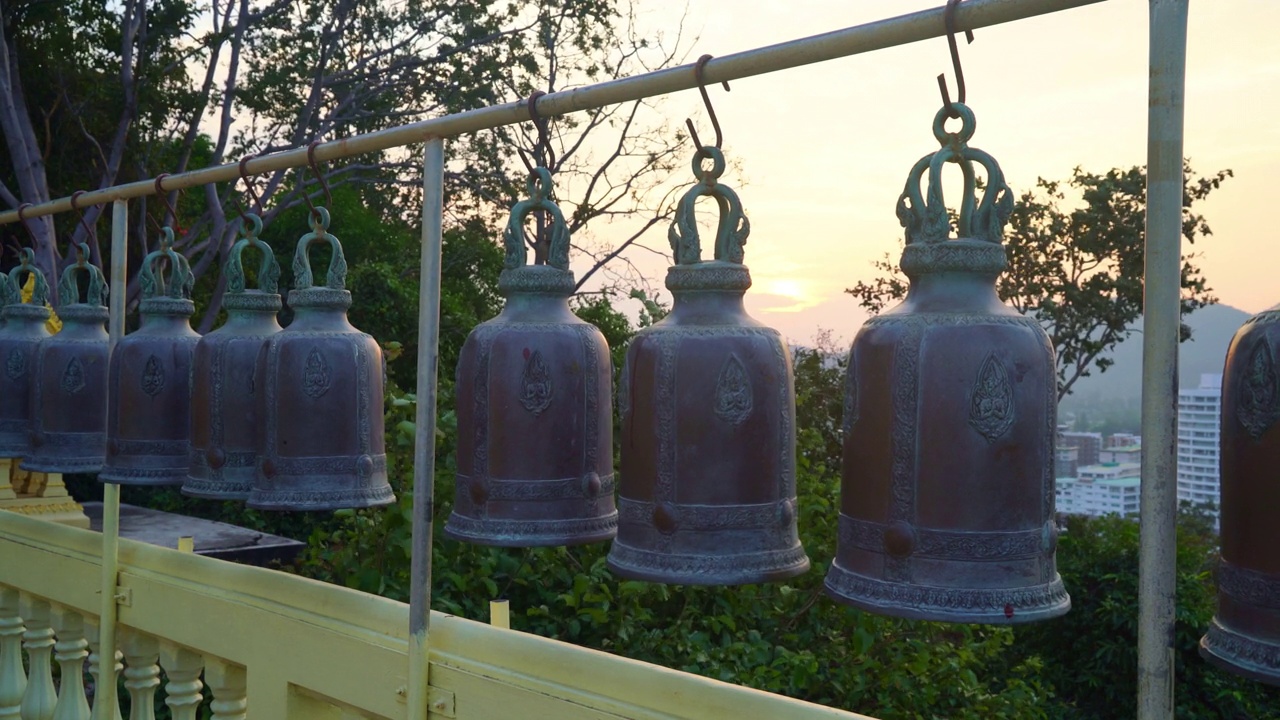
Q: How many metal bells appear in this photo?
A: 9